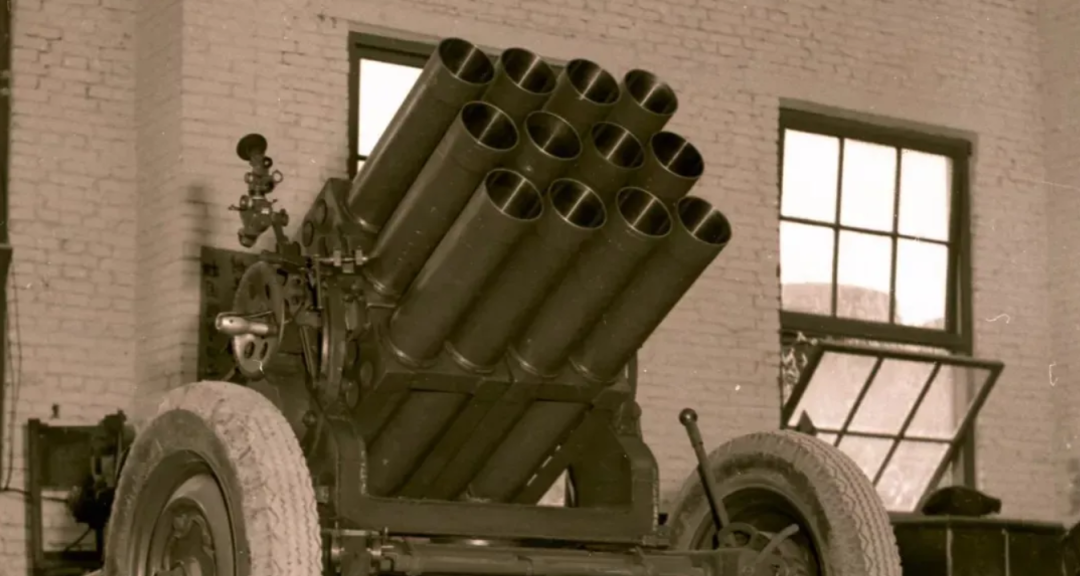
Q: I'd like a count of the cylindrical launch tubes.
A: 12